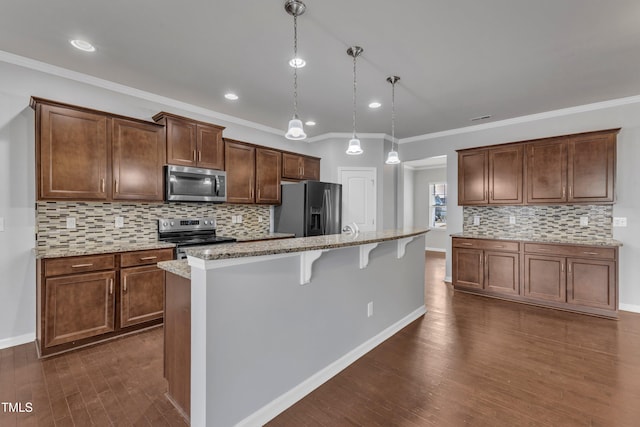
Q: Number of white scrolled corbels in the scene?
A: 3